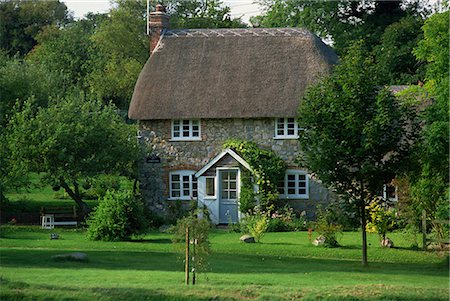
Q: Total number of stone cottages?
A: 1